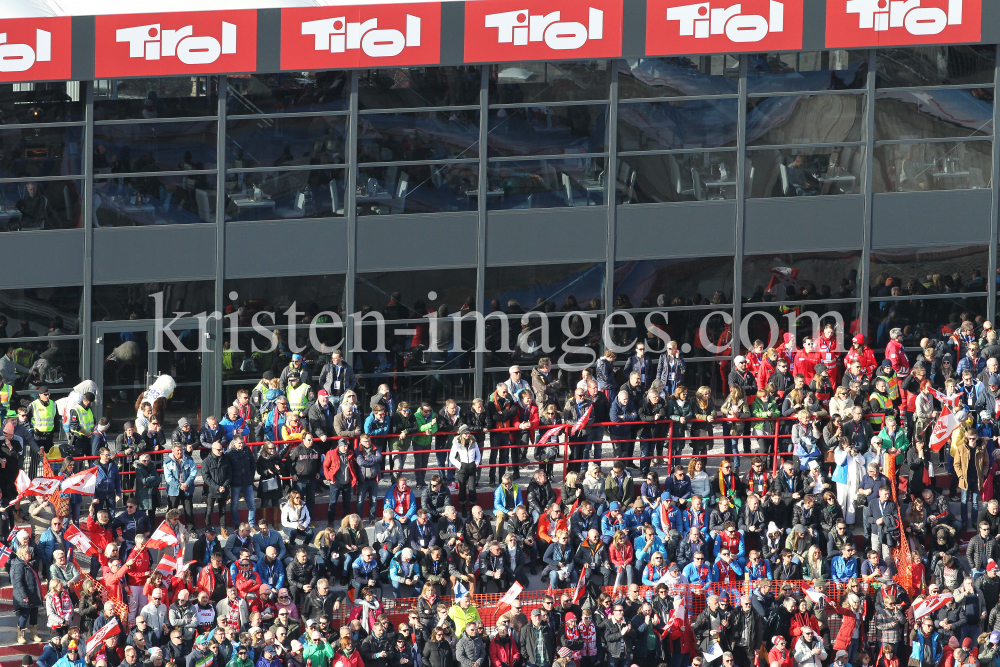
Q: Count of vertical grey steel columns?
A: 8